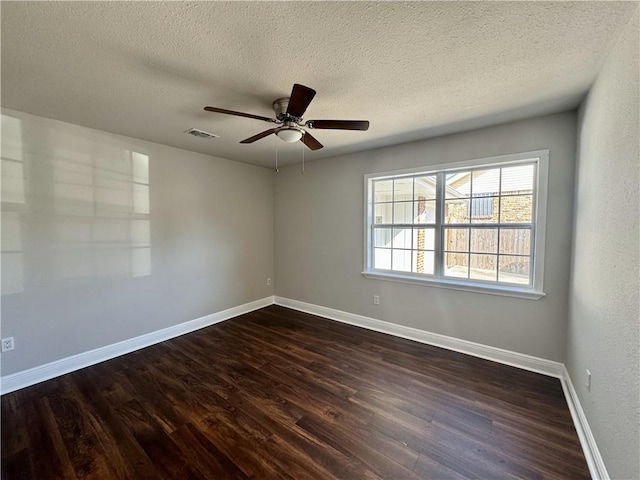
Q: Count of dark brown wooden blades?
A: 5